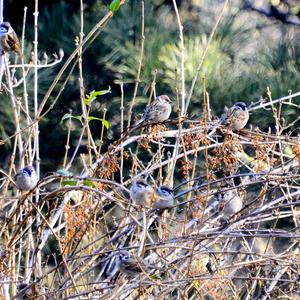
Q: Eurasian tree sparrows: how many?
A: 8